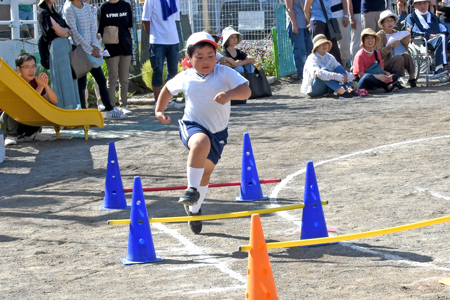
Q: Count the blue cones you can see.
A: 4